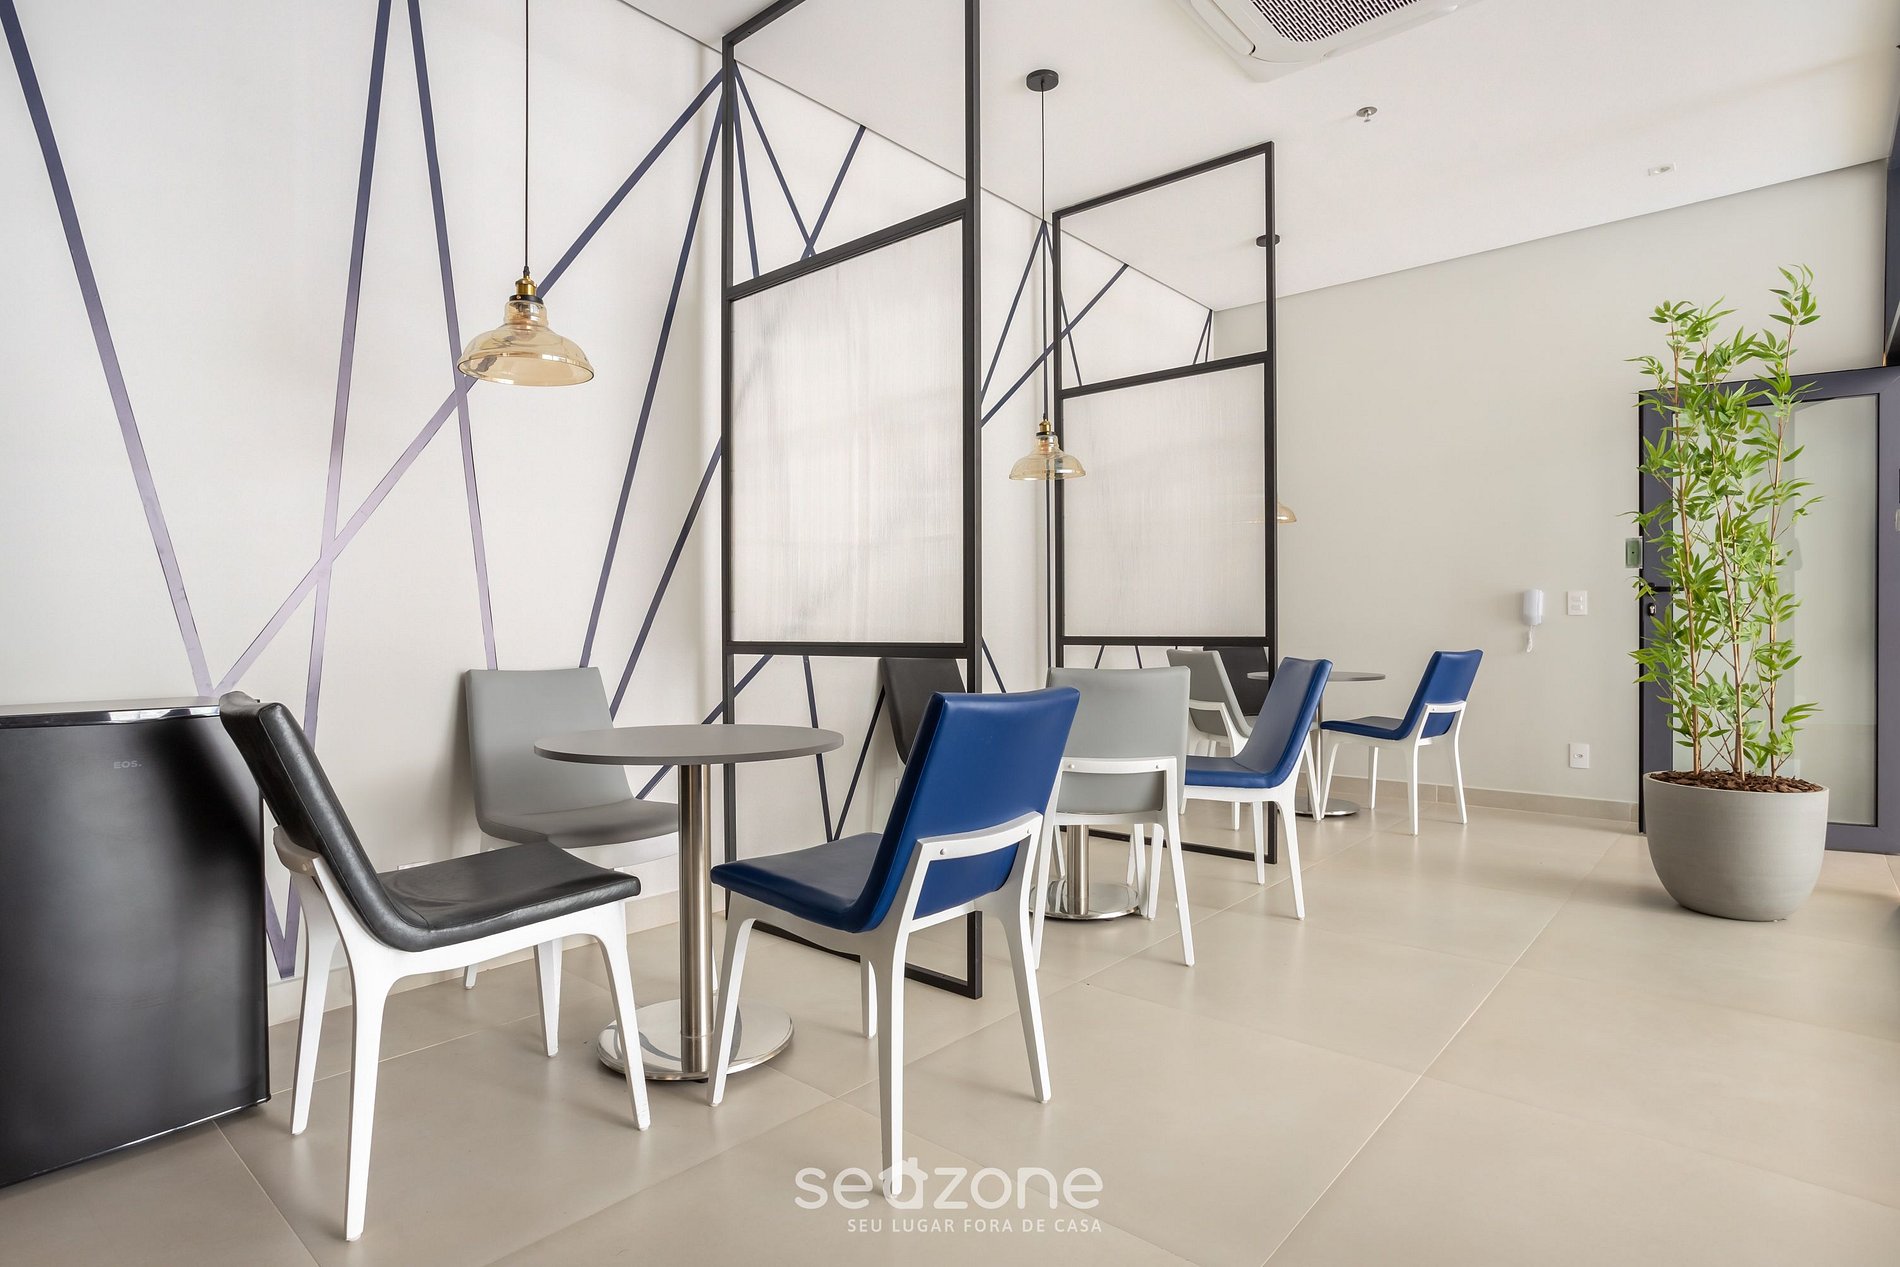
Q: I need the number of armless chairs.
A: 9